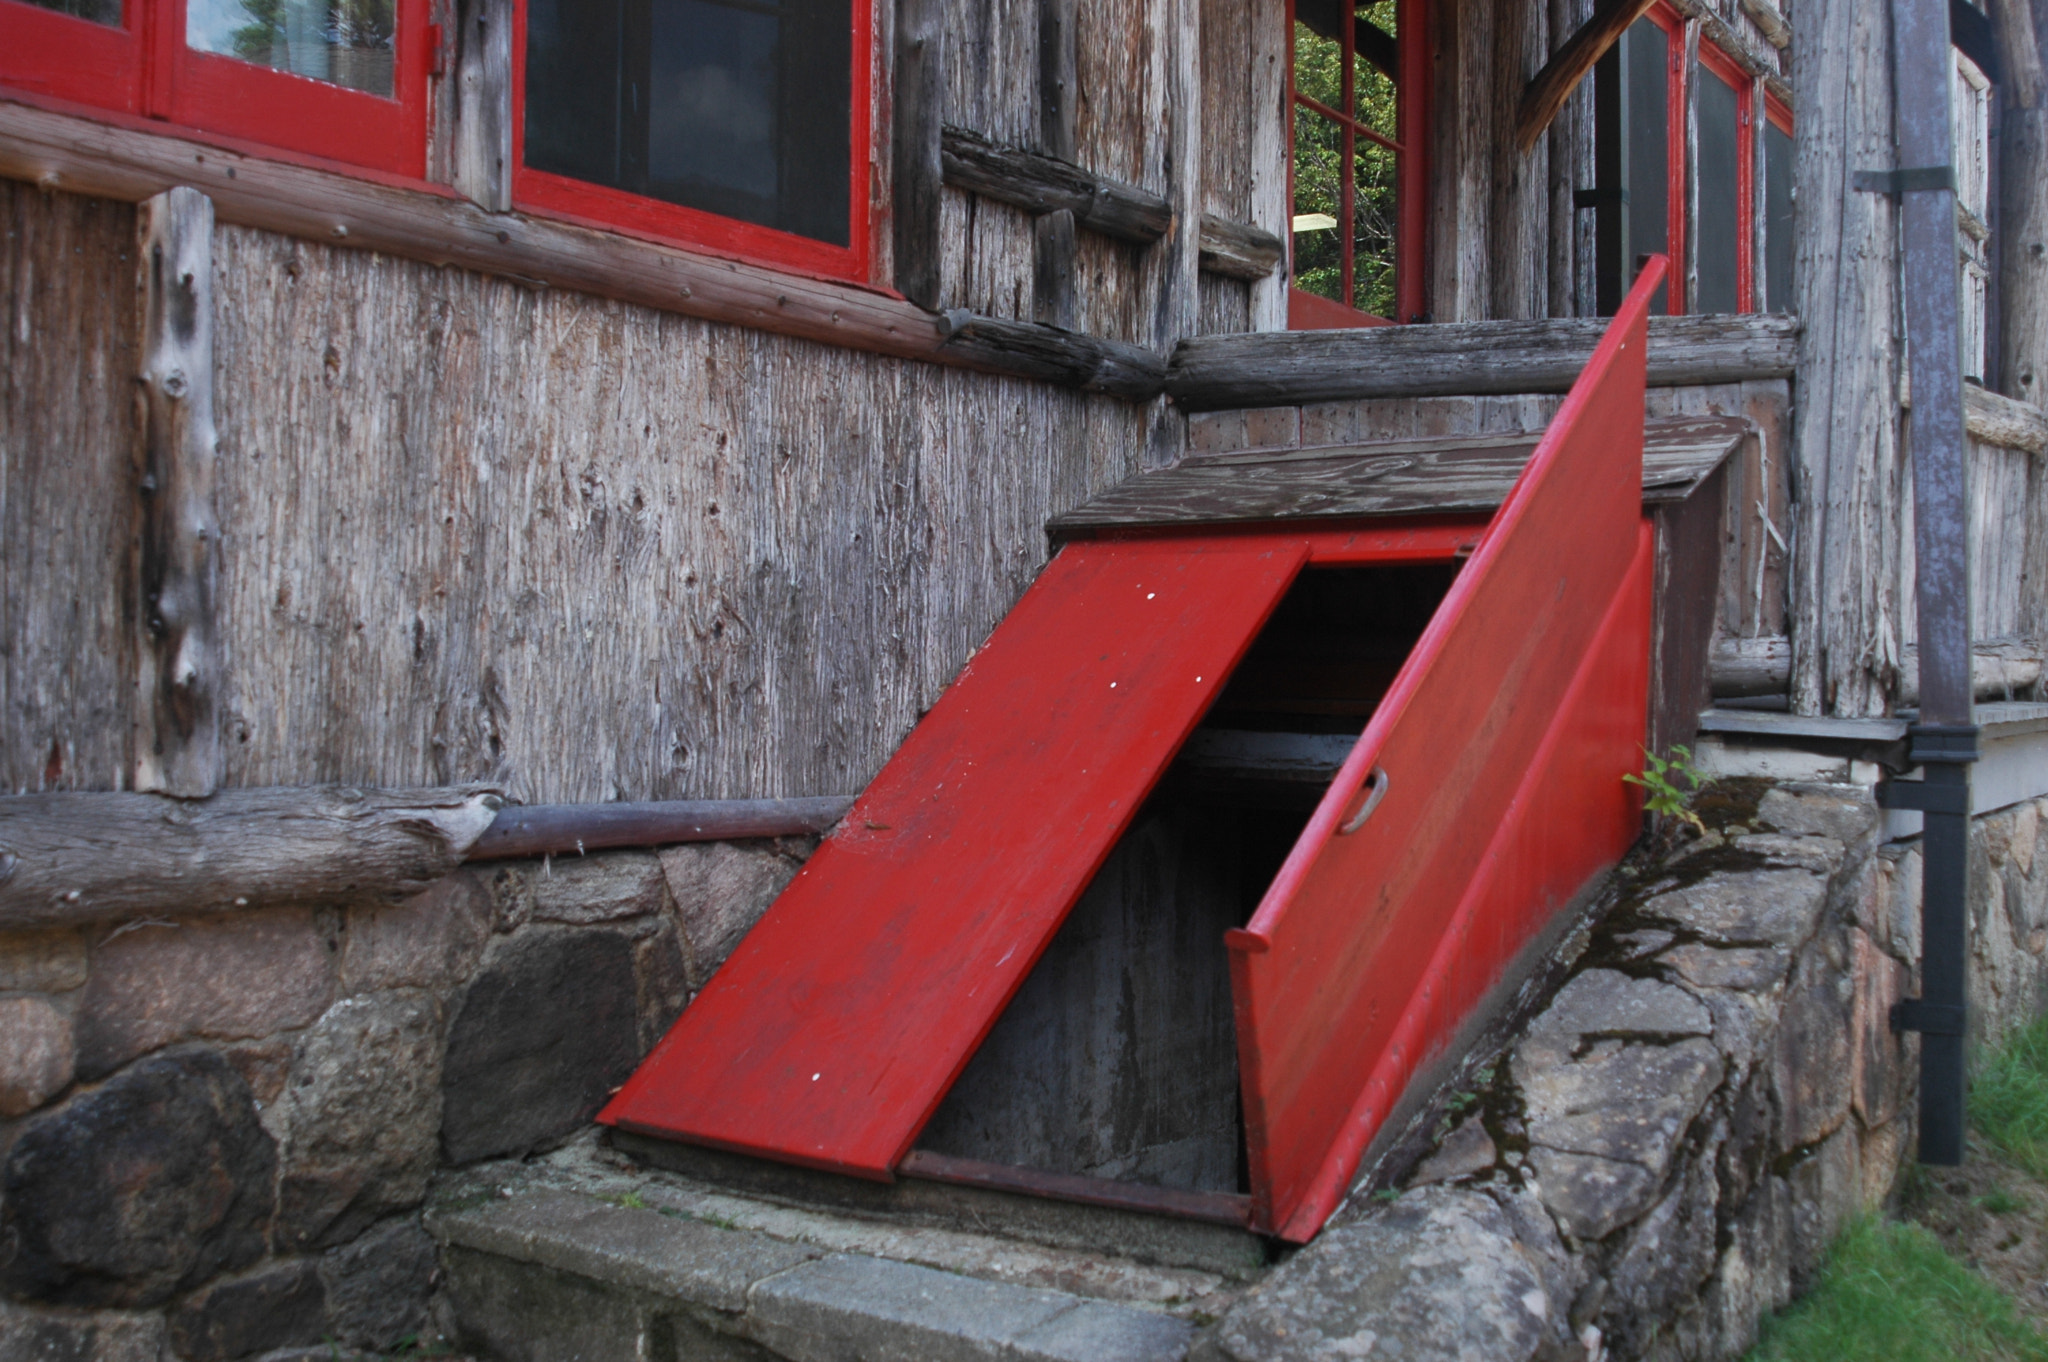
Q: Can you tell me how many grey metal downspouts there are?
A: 1